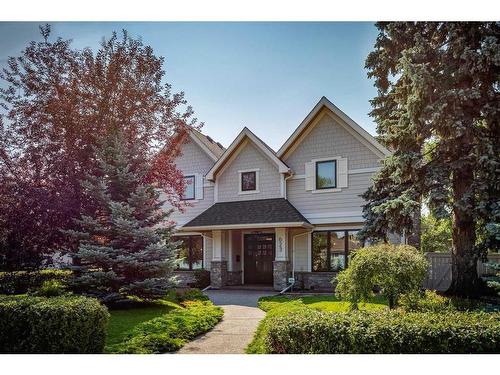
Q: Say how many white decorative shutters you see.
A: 3